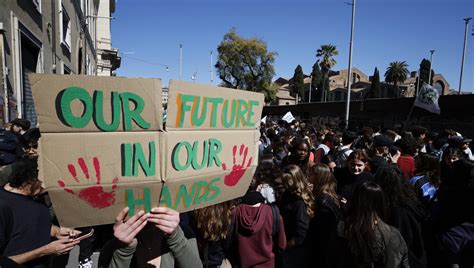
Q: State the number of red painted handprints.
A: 2